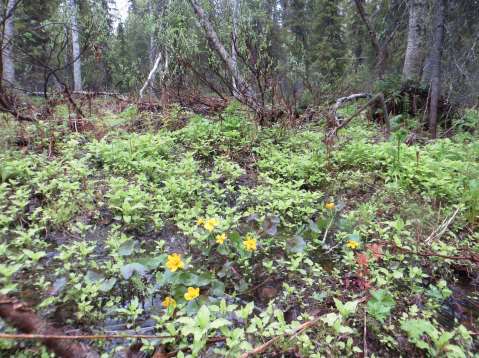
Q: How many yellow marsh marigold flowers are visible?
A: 9